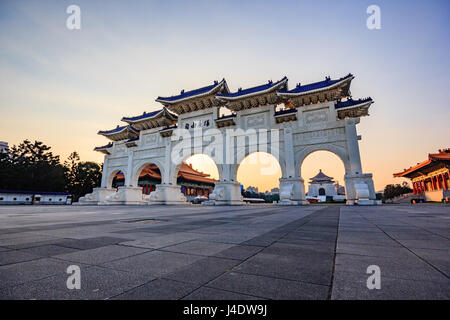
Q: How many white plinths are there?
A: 6